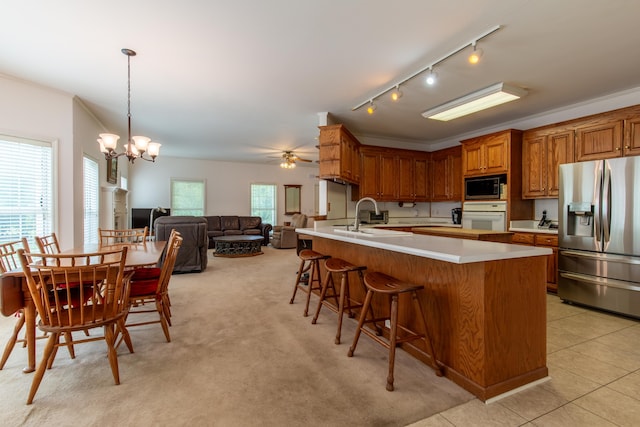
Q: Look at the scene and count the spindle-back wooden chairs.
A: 6